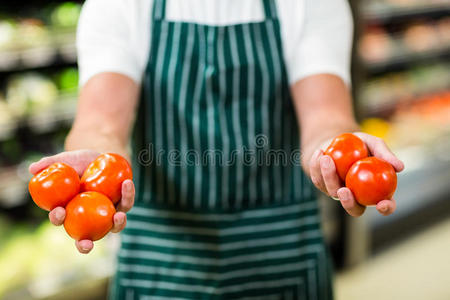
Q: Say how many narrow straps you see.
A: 2